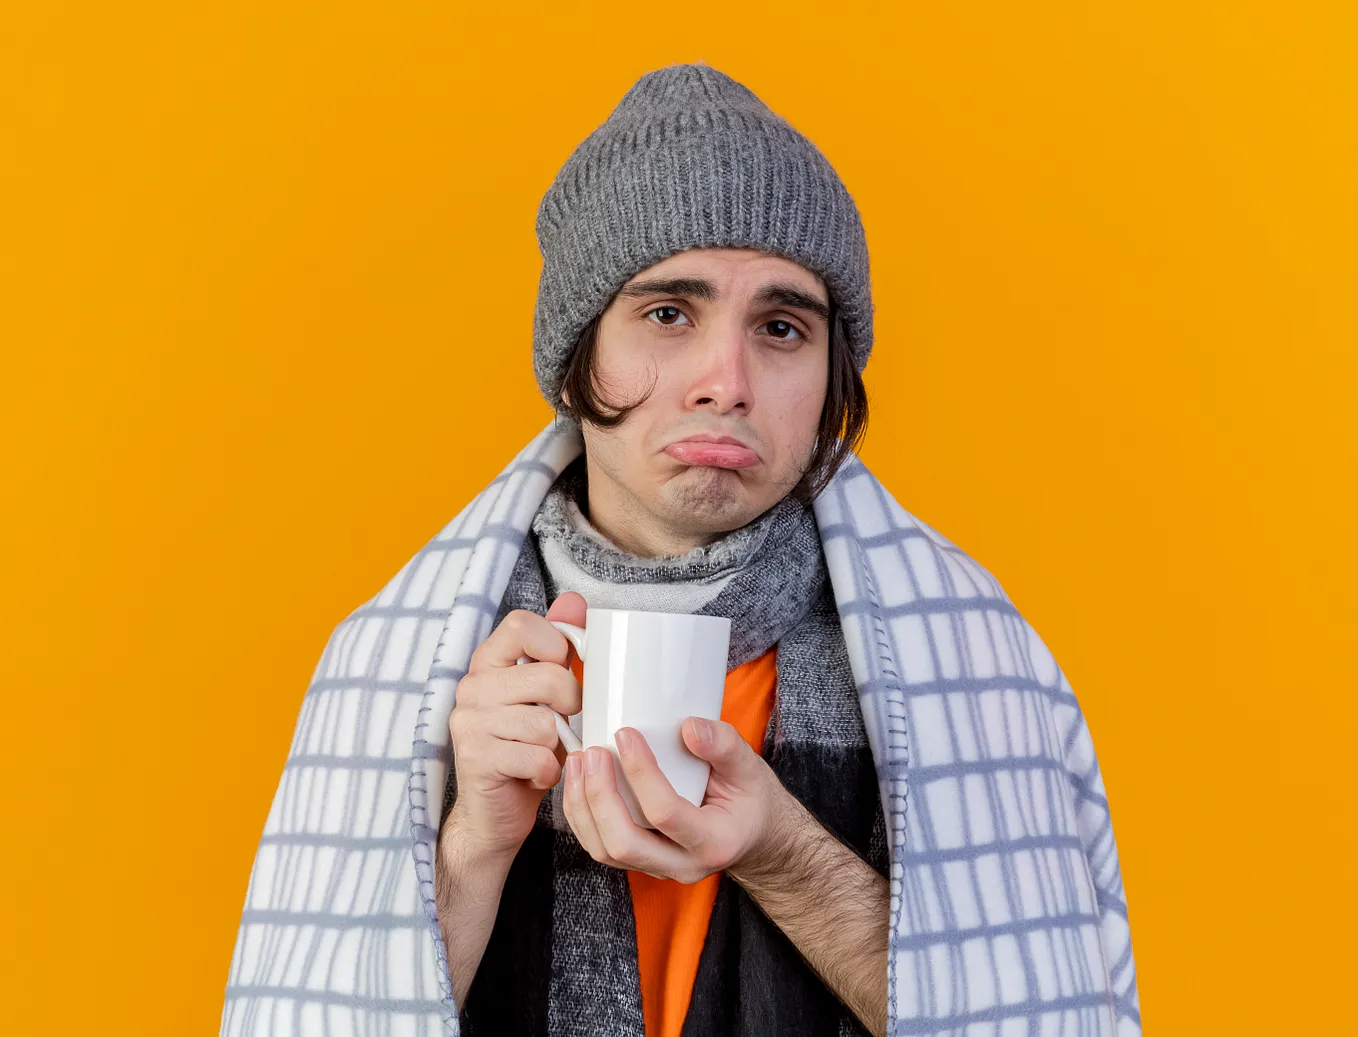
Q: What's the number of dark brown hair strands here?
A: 2